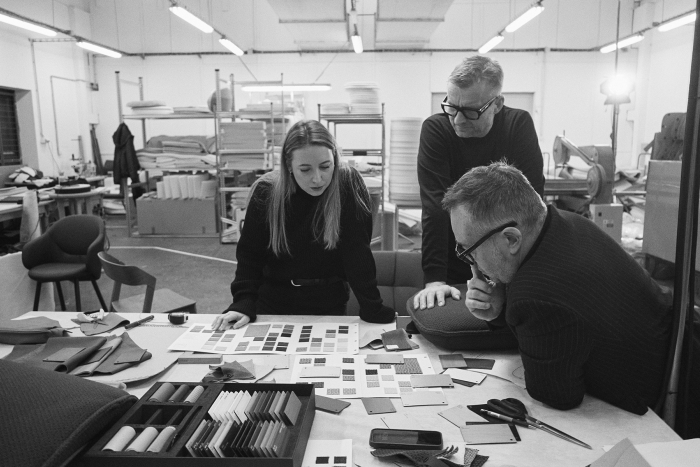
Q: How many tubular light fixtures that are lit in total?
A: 10